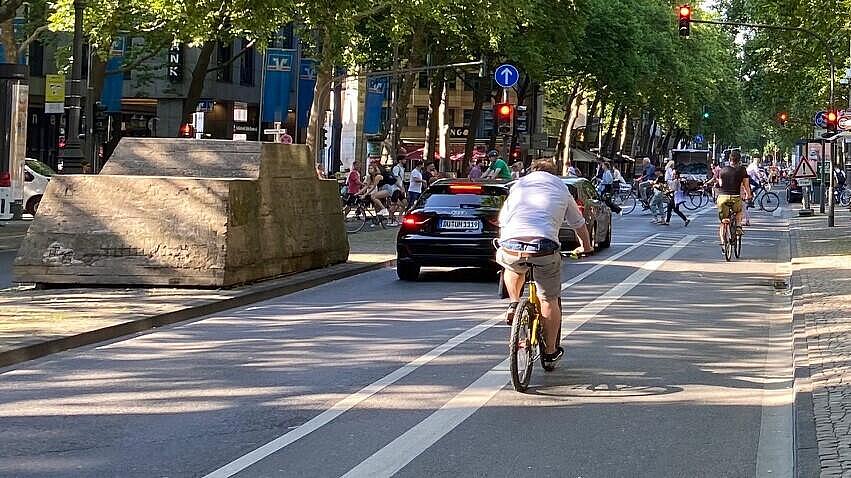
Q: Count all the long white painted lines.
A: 2